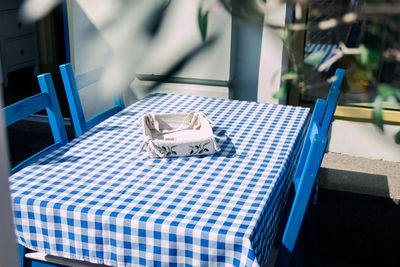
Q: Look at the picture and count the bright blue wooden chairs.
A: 4